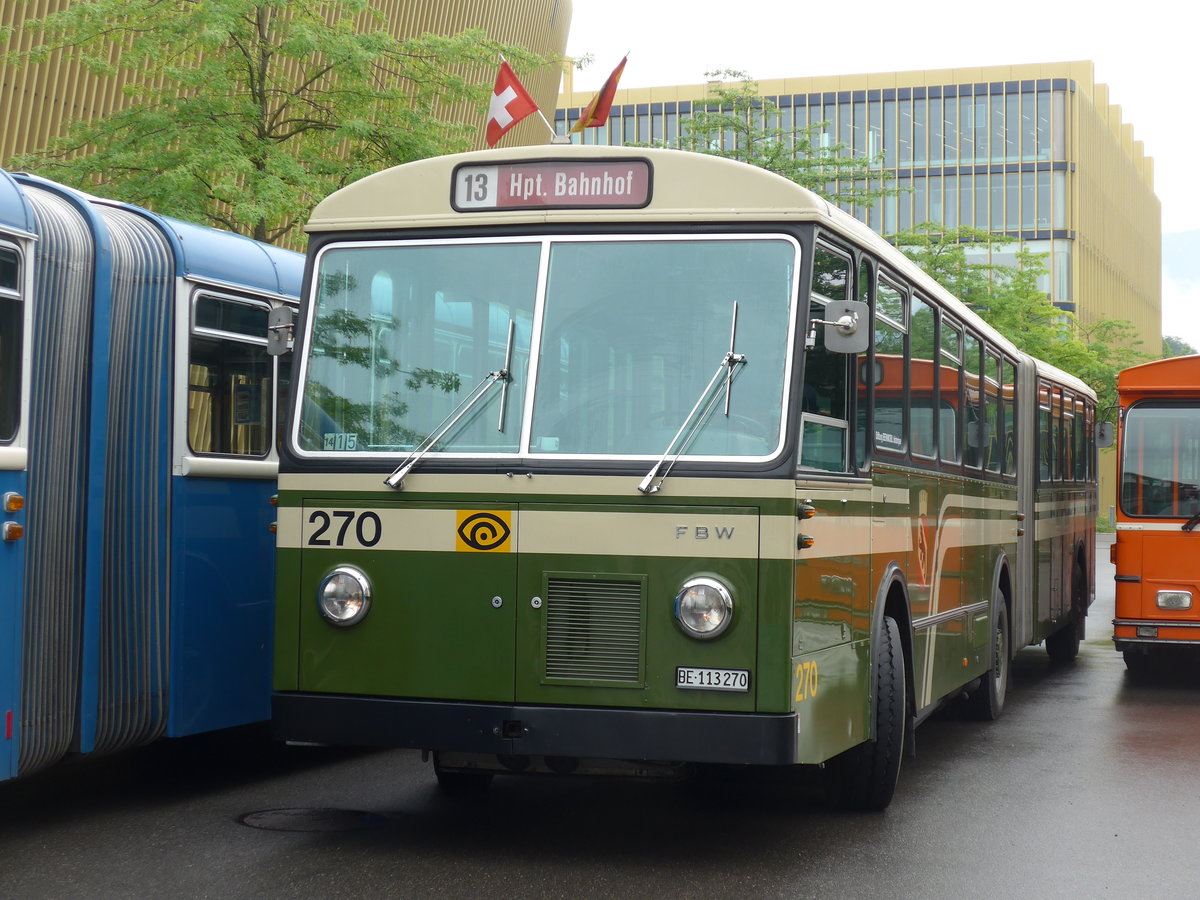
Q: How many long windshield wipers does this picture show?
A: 2